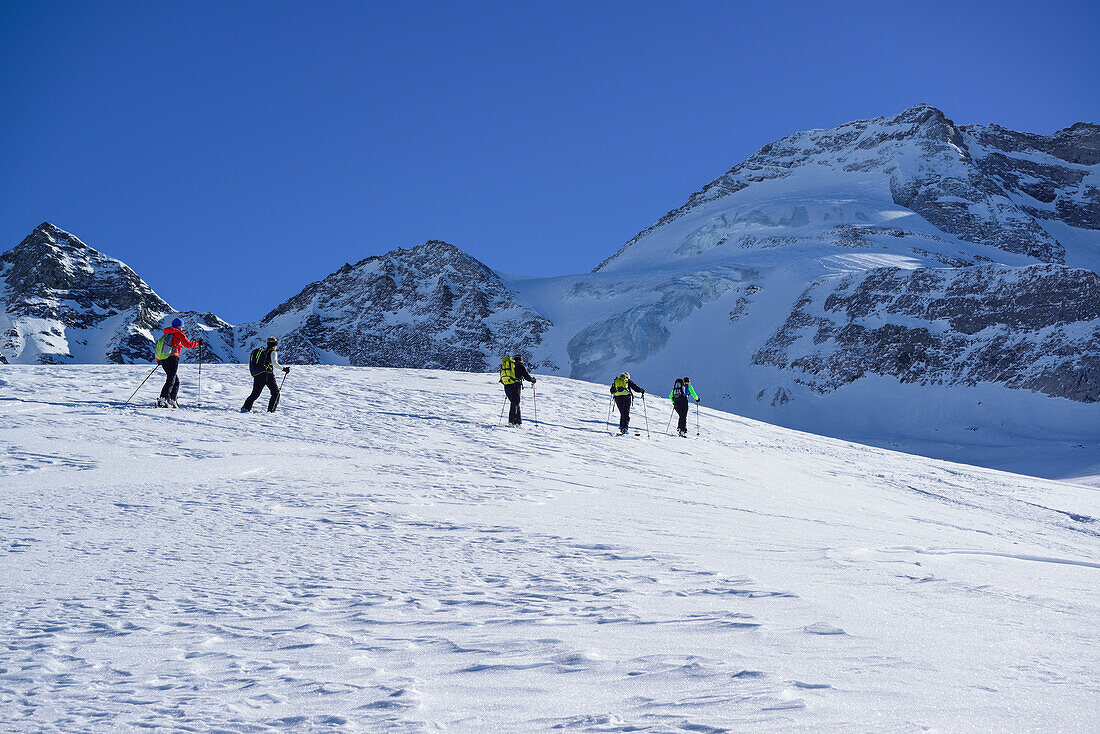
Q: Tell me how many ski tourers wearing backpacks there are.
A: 5